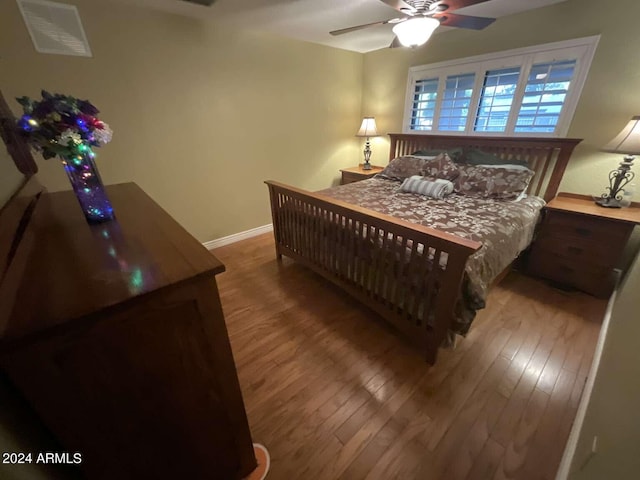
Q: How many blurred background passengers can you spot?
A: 0